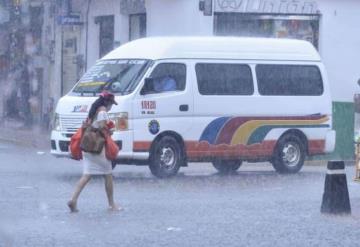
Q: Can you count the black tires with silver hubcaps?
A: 2